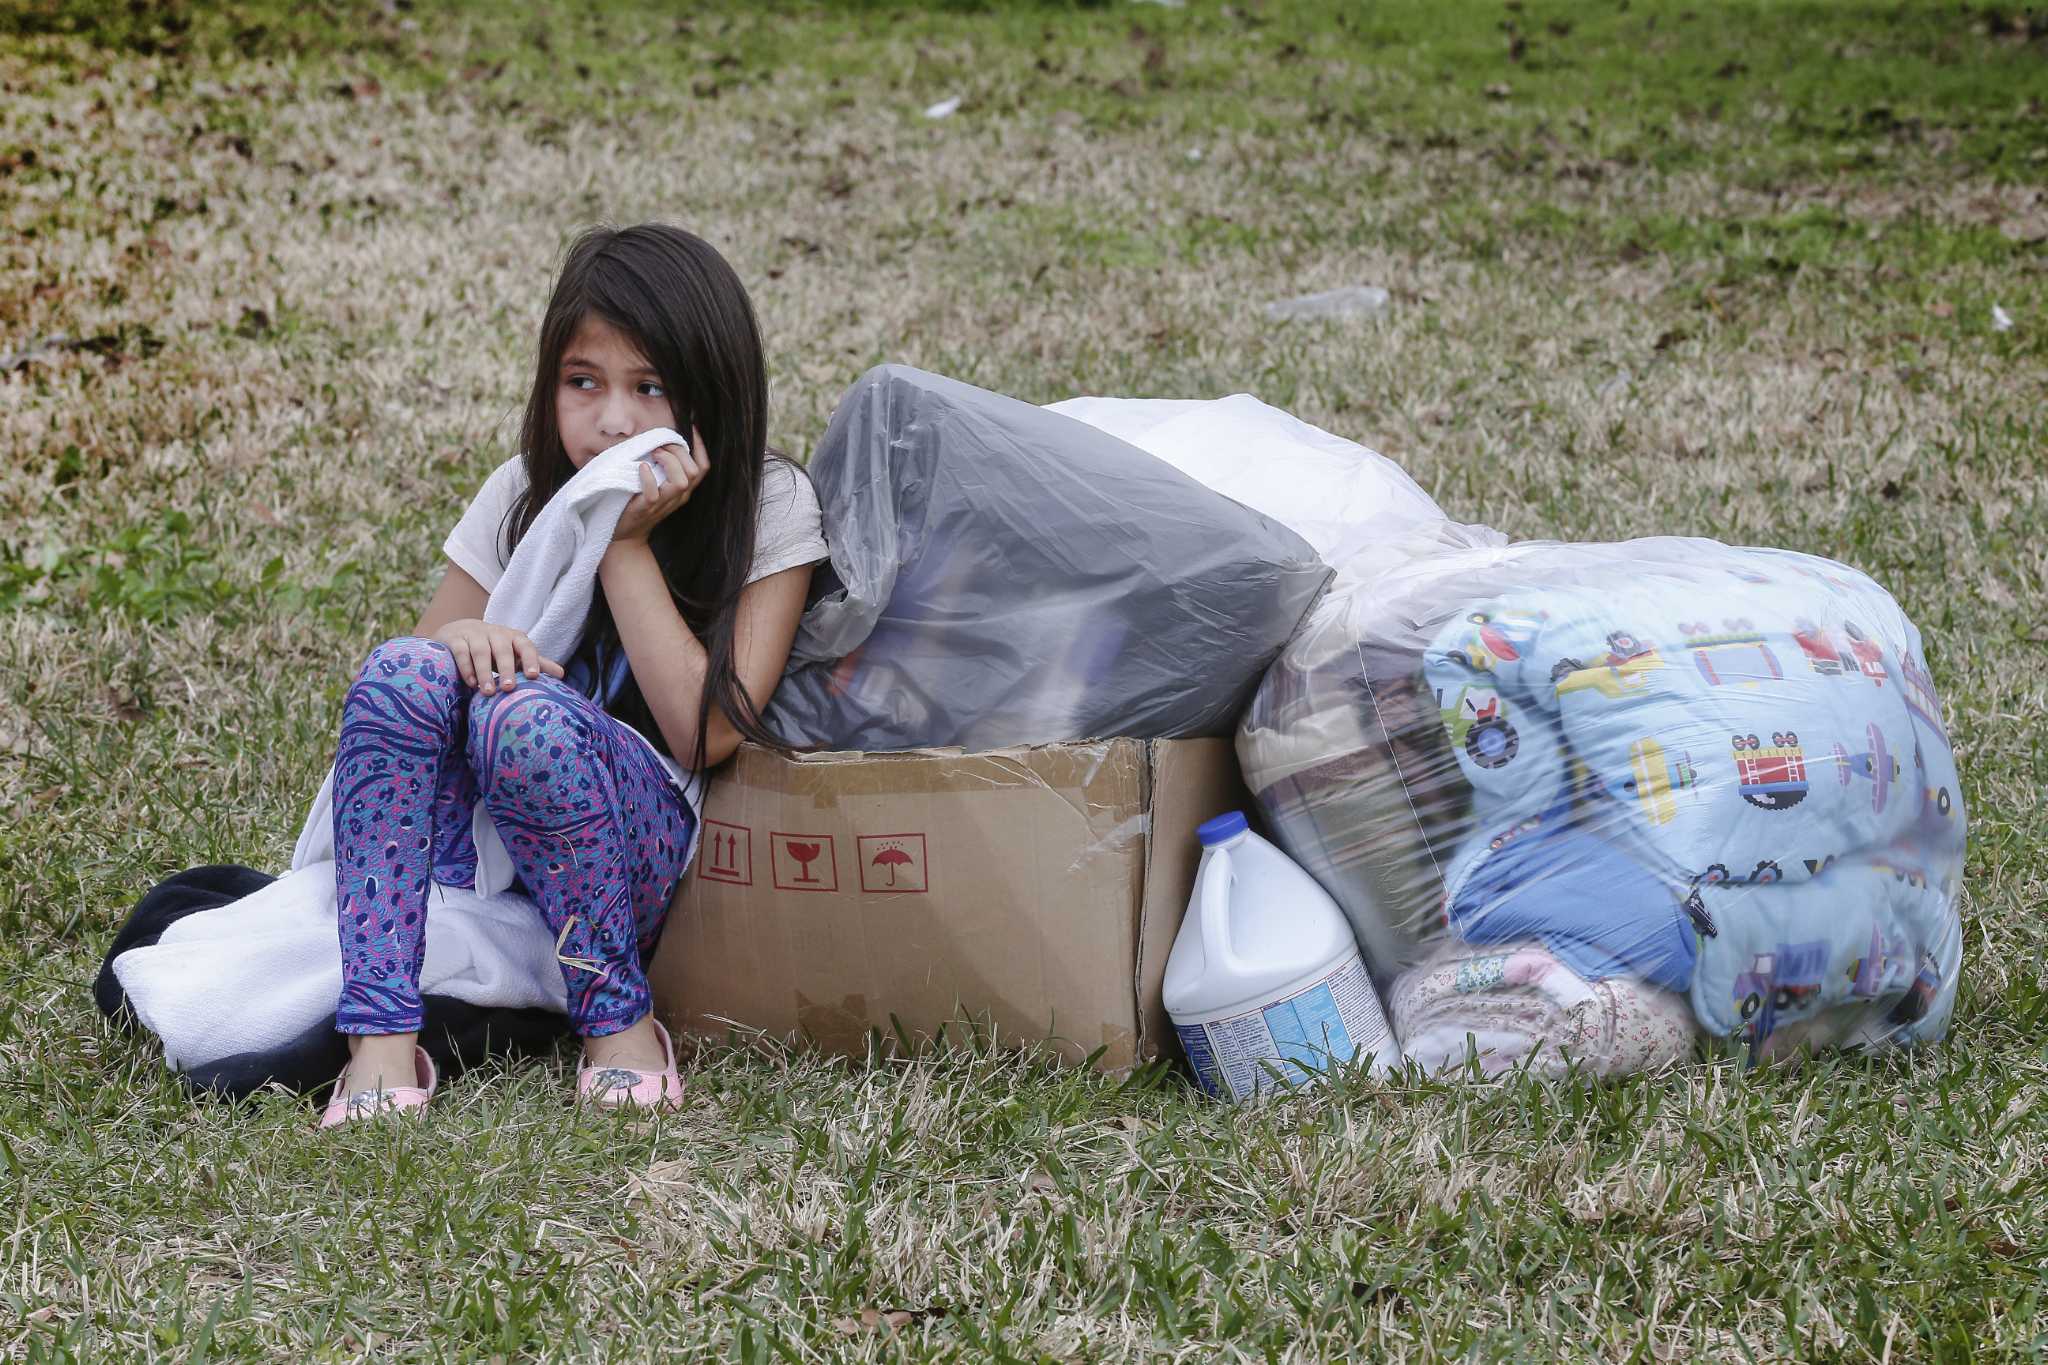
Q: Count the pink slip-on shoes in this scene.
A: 2